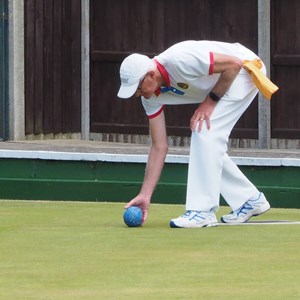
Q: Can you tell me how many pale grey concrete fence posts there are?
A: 3